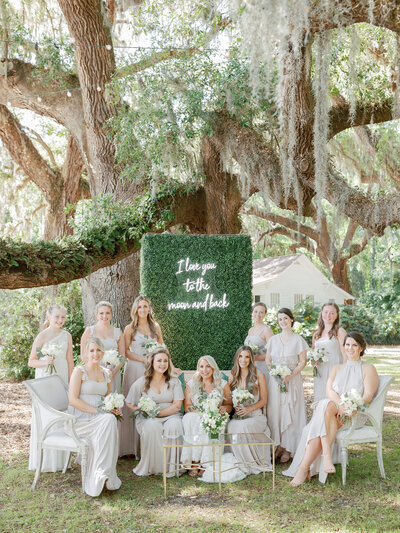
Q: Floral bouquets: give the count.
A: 11